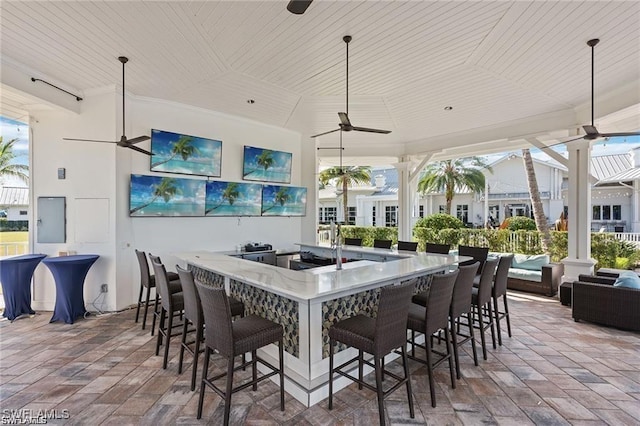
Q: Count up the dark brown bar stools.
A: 15